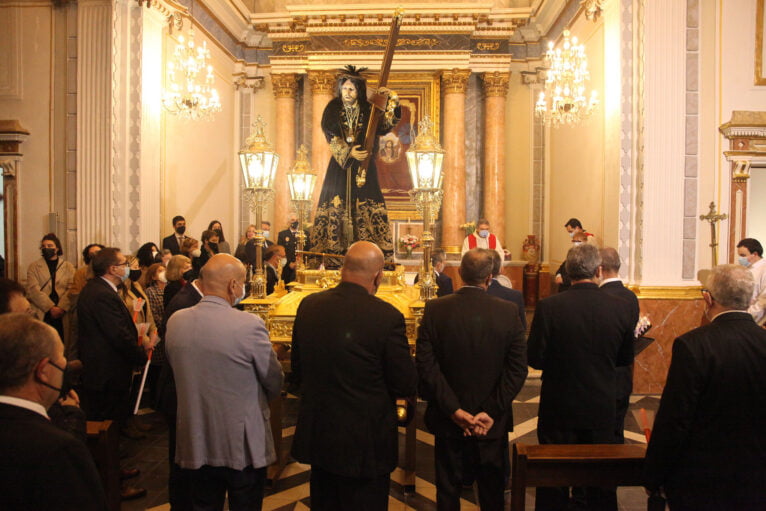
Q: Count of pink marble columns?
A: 4